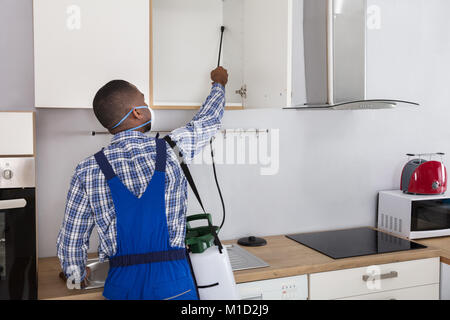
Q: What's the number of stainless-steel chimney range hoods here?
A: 1